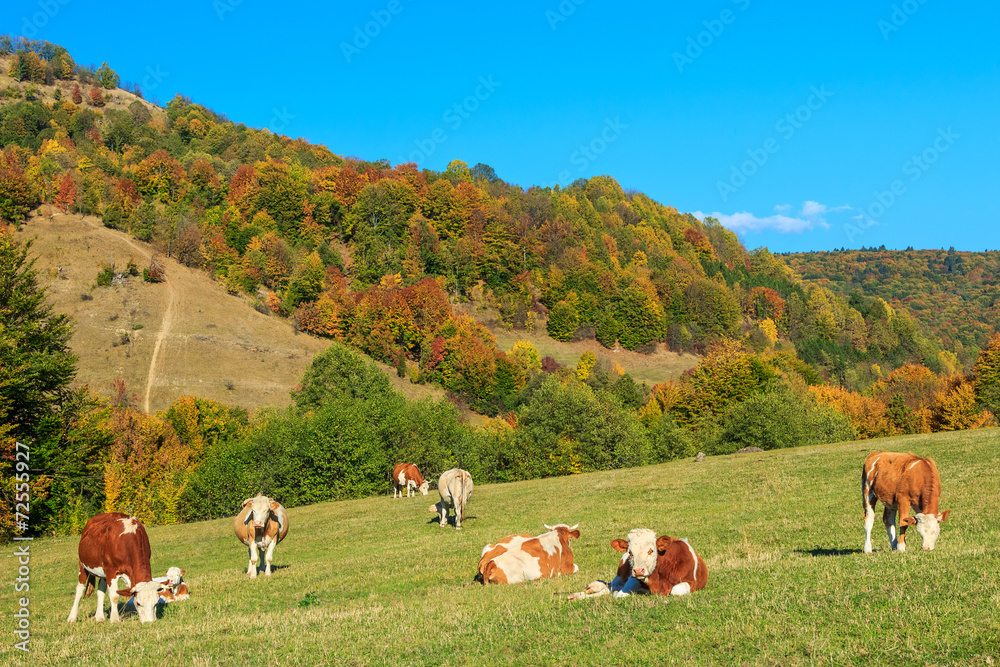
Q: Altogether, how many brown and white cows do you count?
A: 7